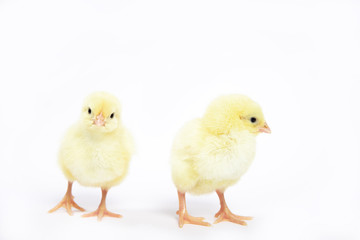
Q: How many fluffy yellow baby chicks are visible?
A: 2